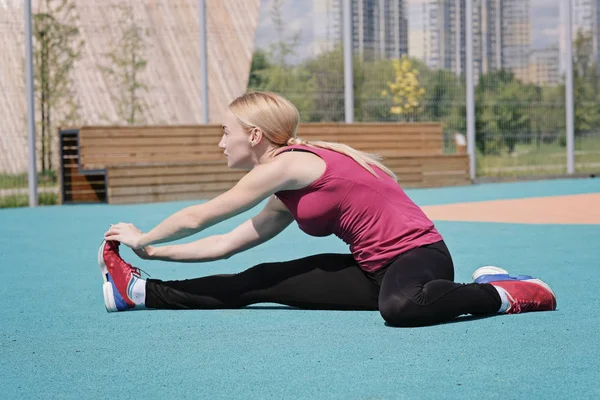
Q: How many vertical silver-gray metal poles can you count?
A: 5